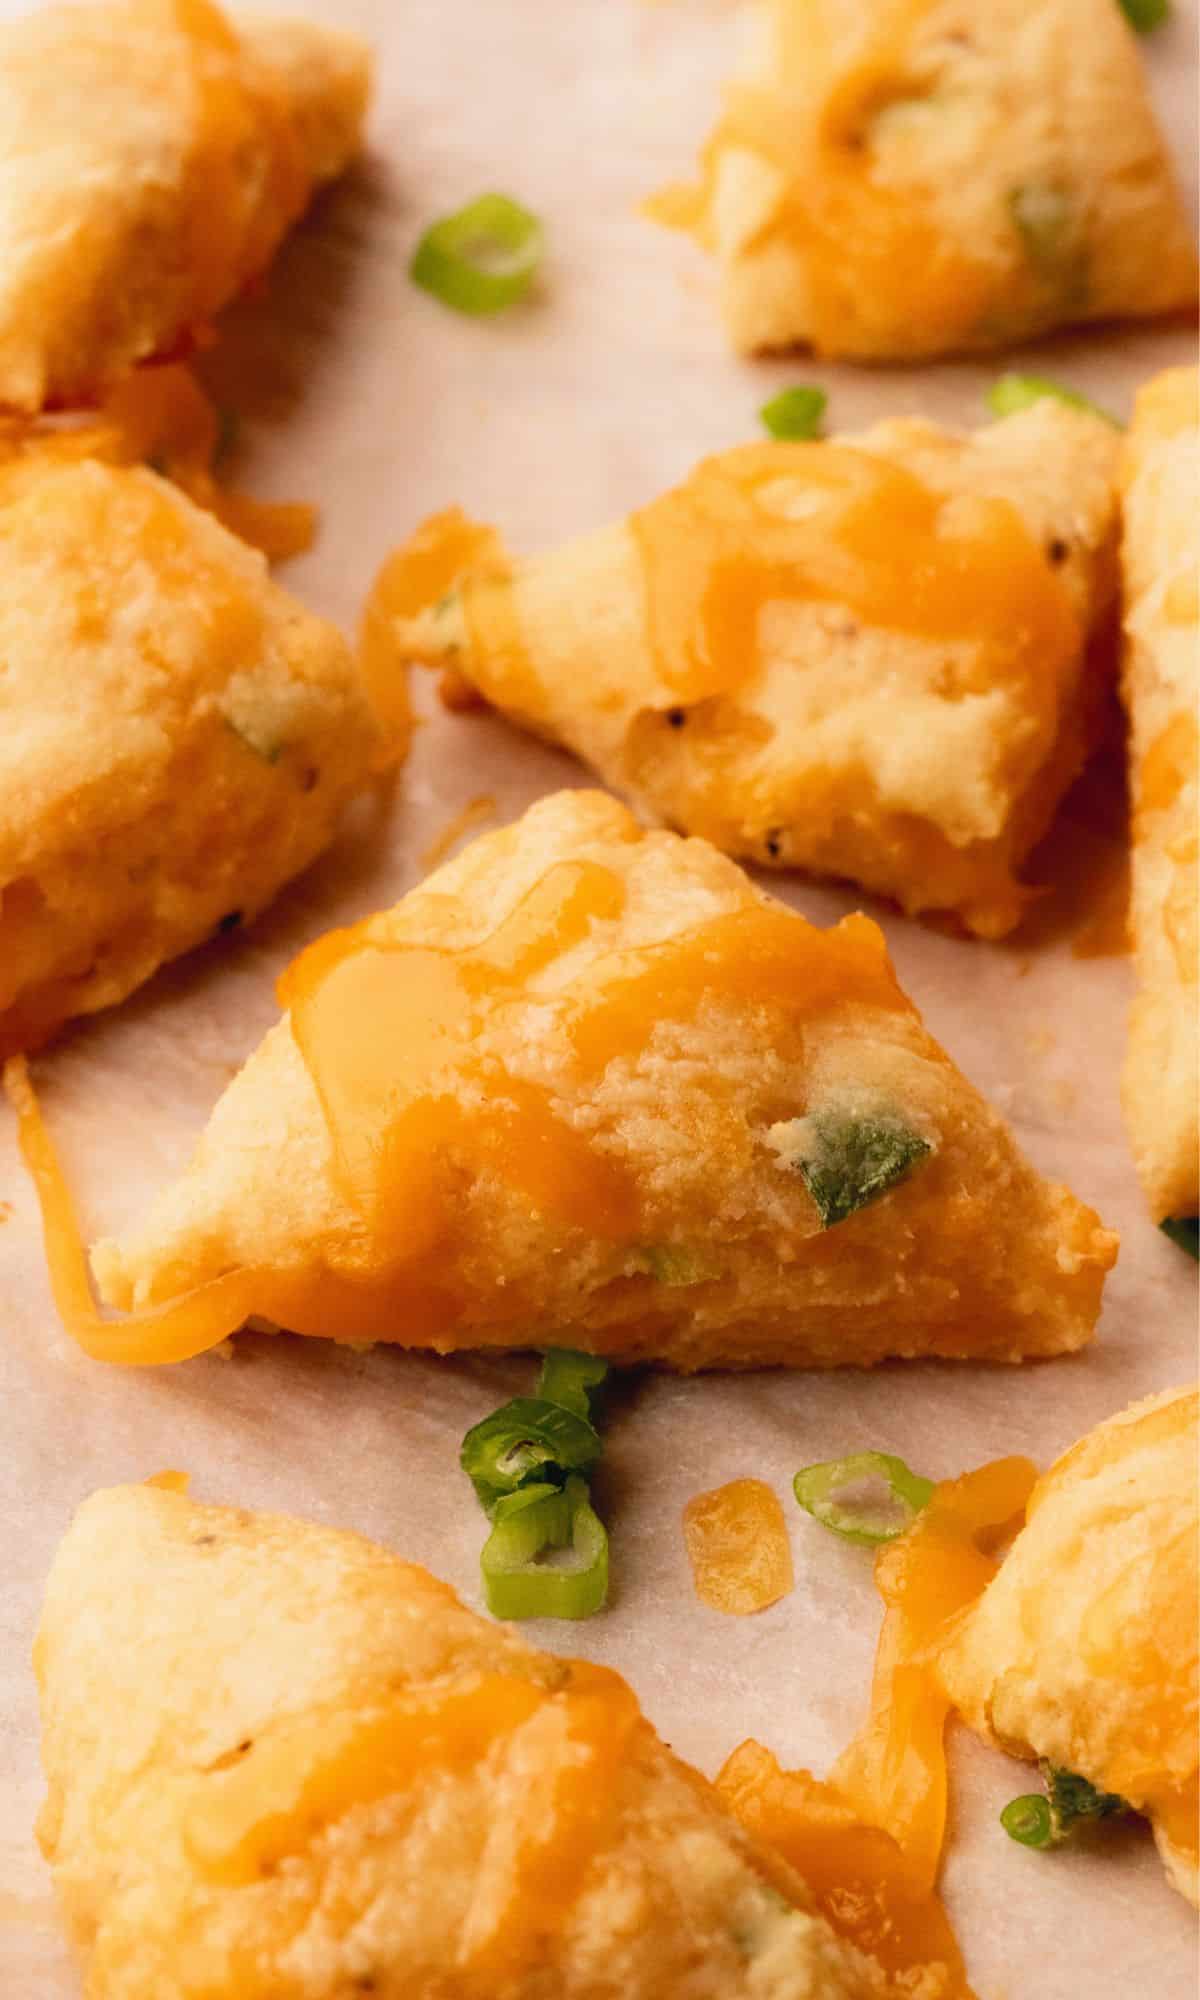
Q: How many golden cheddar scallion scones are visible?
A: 8